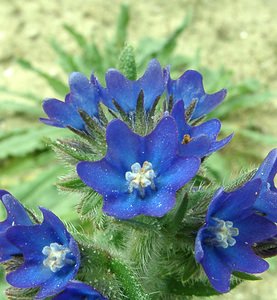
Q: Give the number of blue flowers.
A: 10